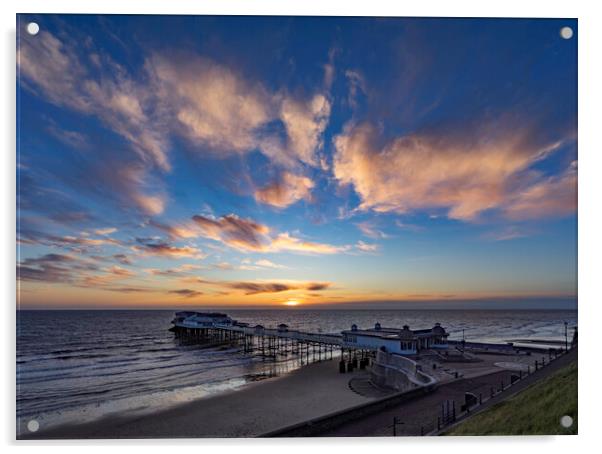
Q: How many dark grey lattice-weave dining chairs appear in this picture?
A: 0